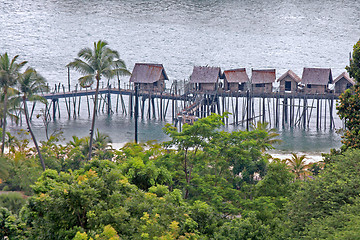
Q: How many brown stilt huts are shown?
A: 7